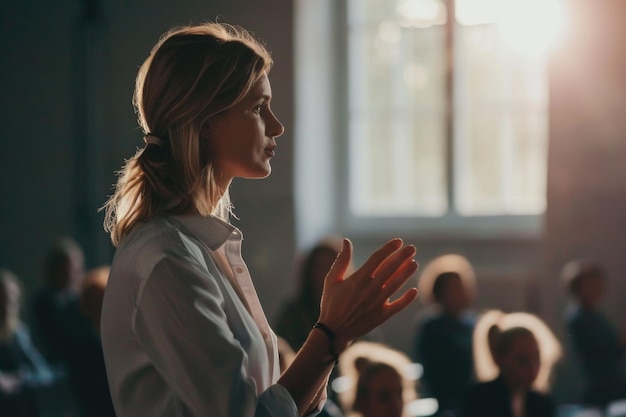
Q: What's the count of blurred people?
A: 8